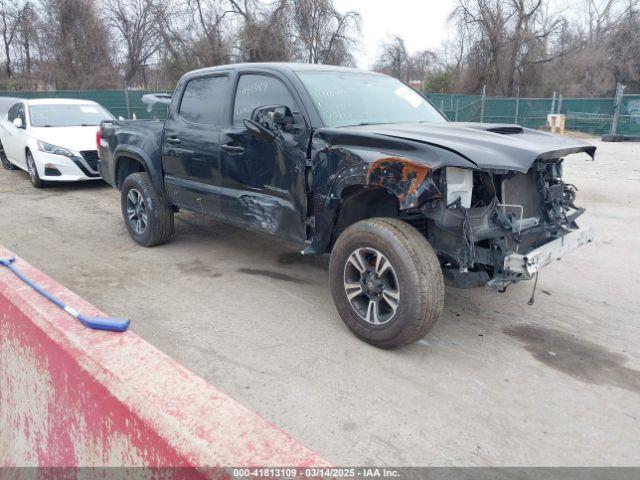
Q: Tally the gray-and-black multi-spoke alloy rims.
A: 2